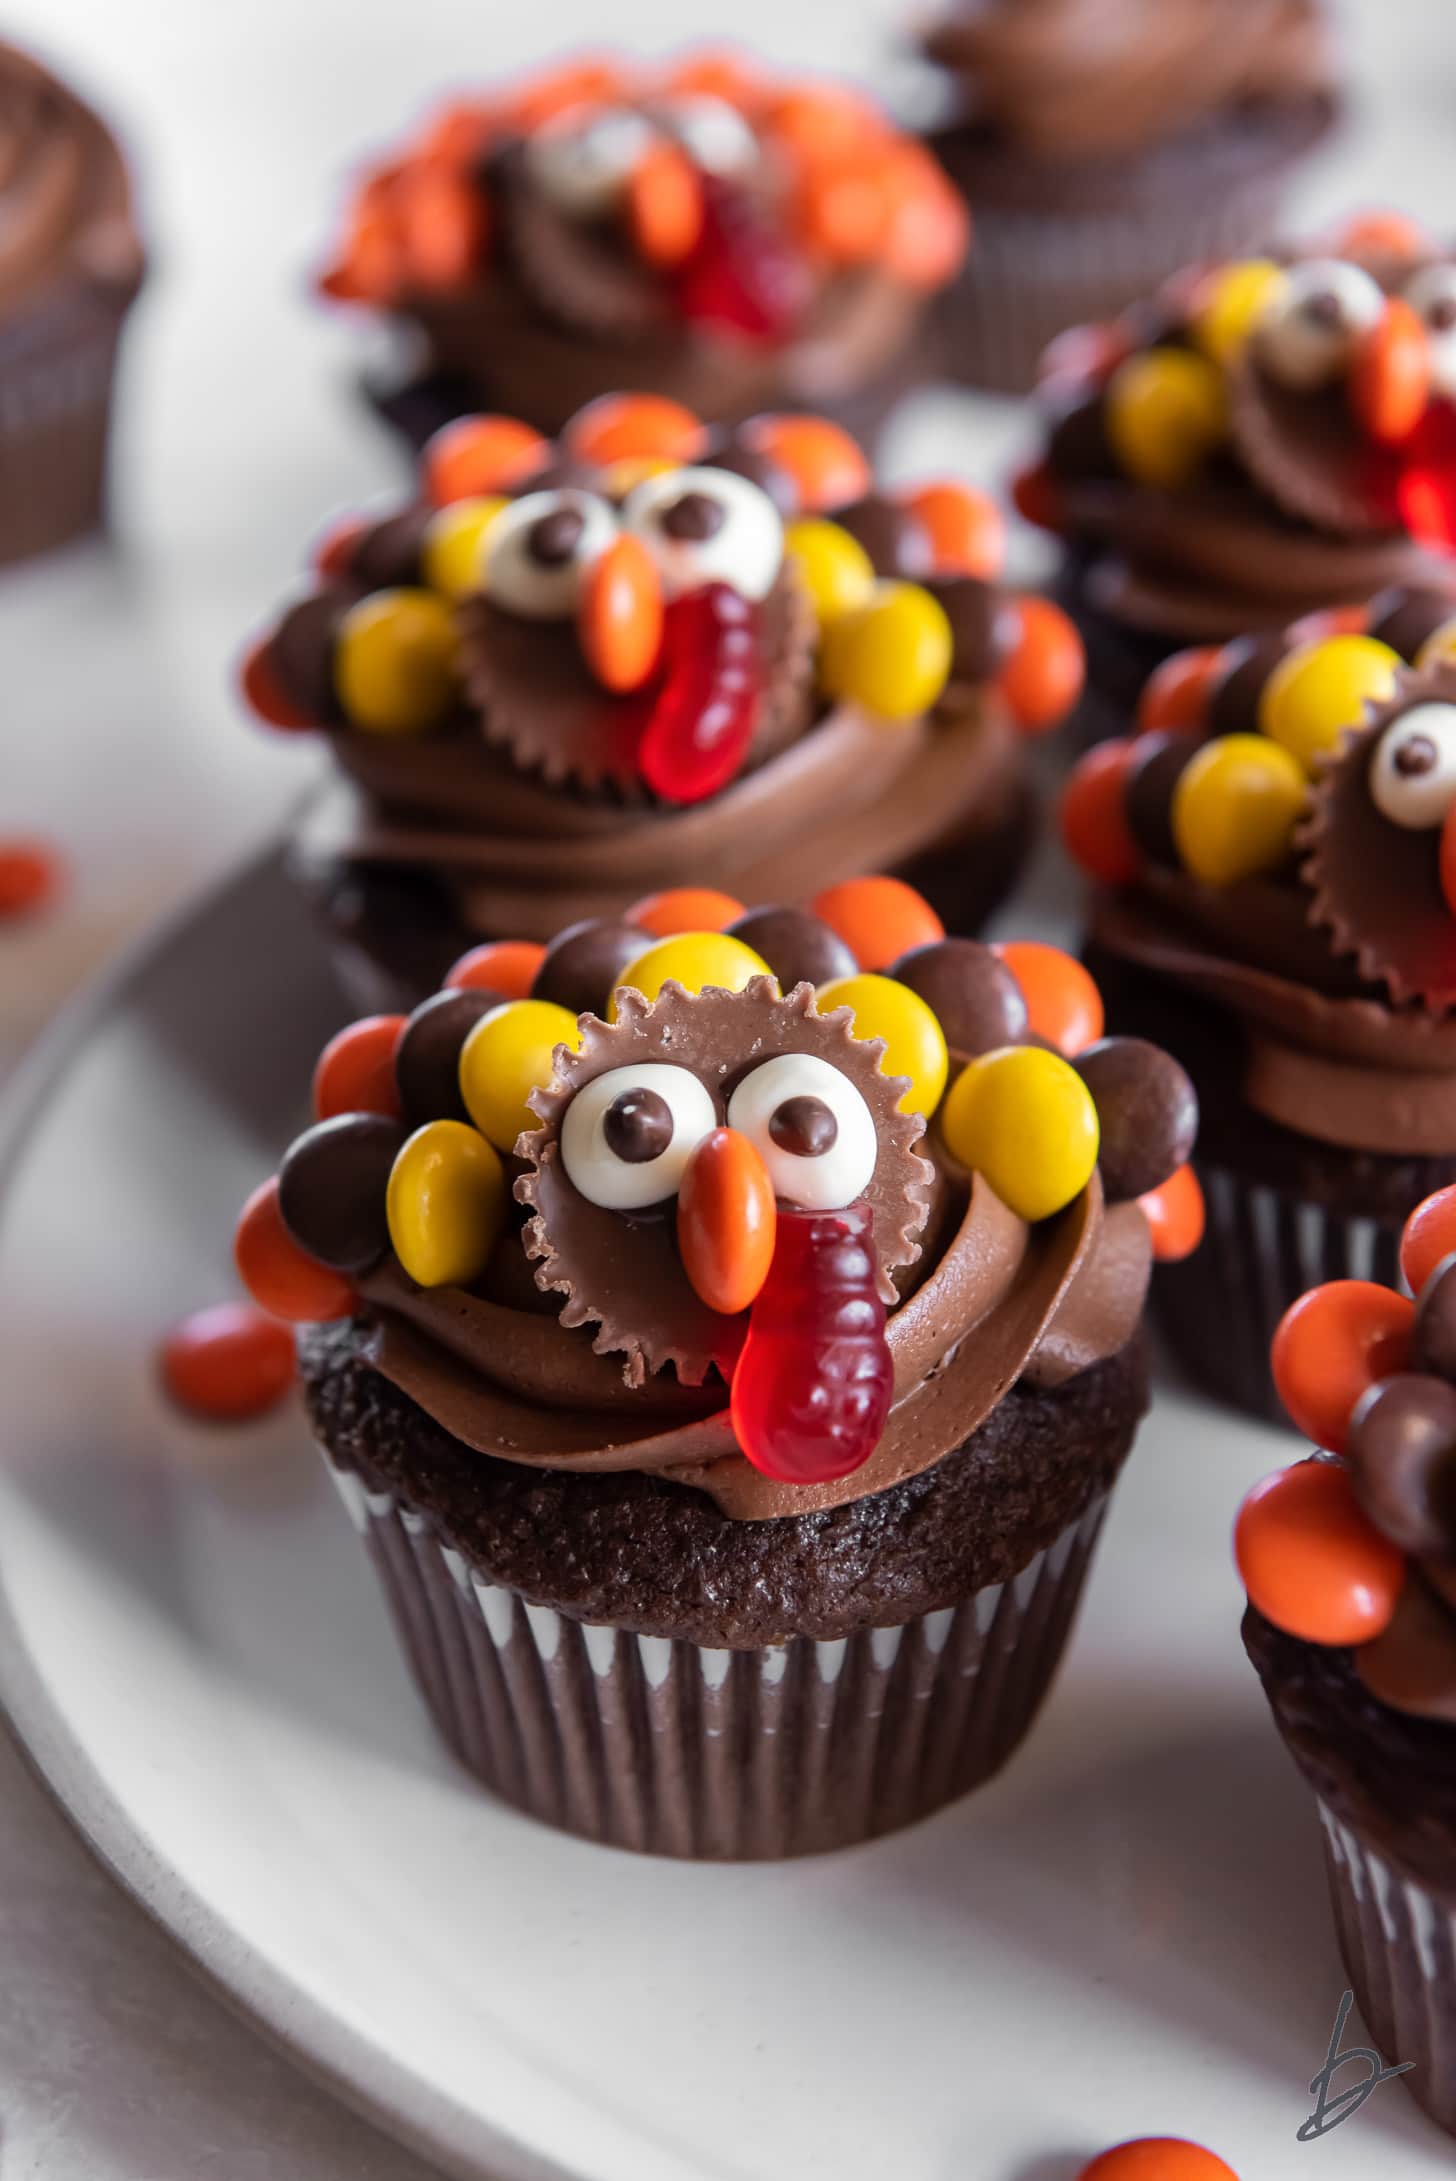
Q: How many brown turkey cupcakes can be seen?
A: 6